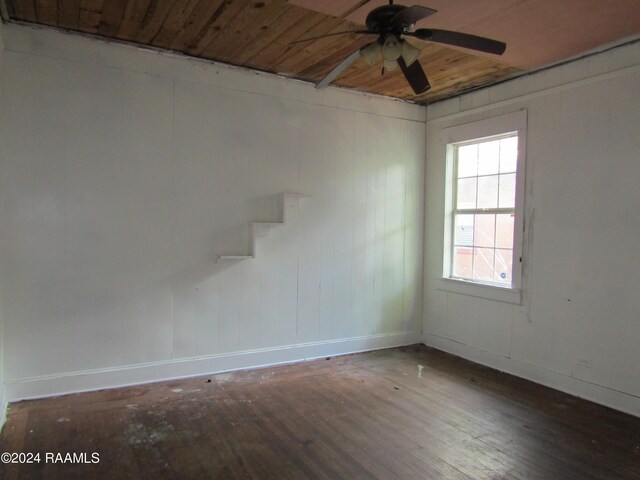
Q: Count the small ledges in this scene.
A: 3